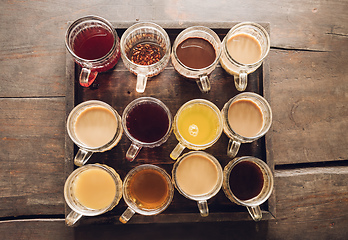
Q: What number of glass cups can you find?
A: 12